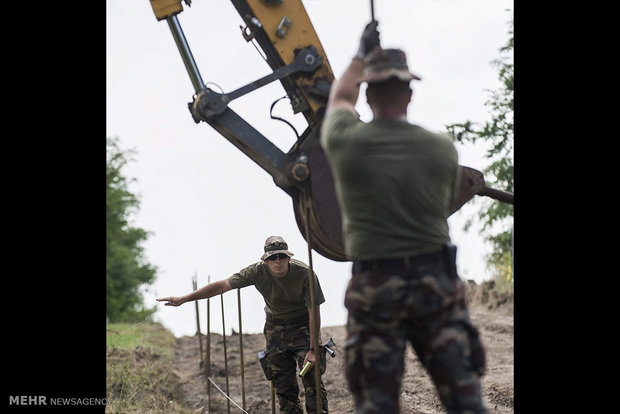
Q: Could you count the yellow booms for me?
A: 1